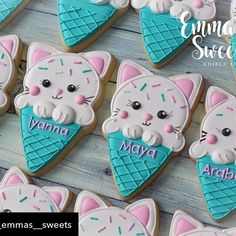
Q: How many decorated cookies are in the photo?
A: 11